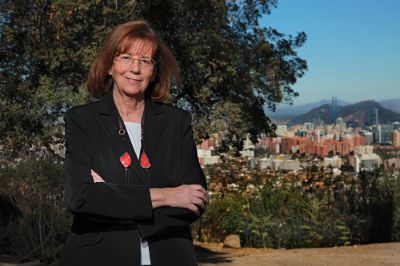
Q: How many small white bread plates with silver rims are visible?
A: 0